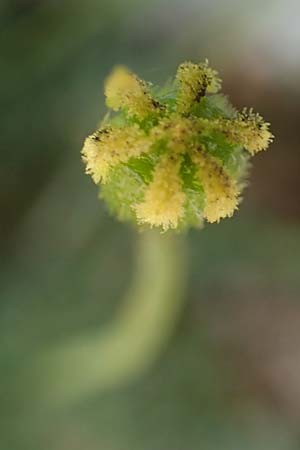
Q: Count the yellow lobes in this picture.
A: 6